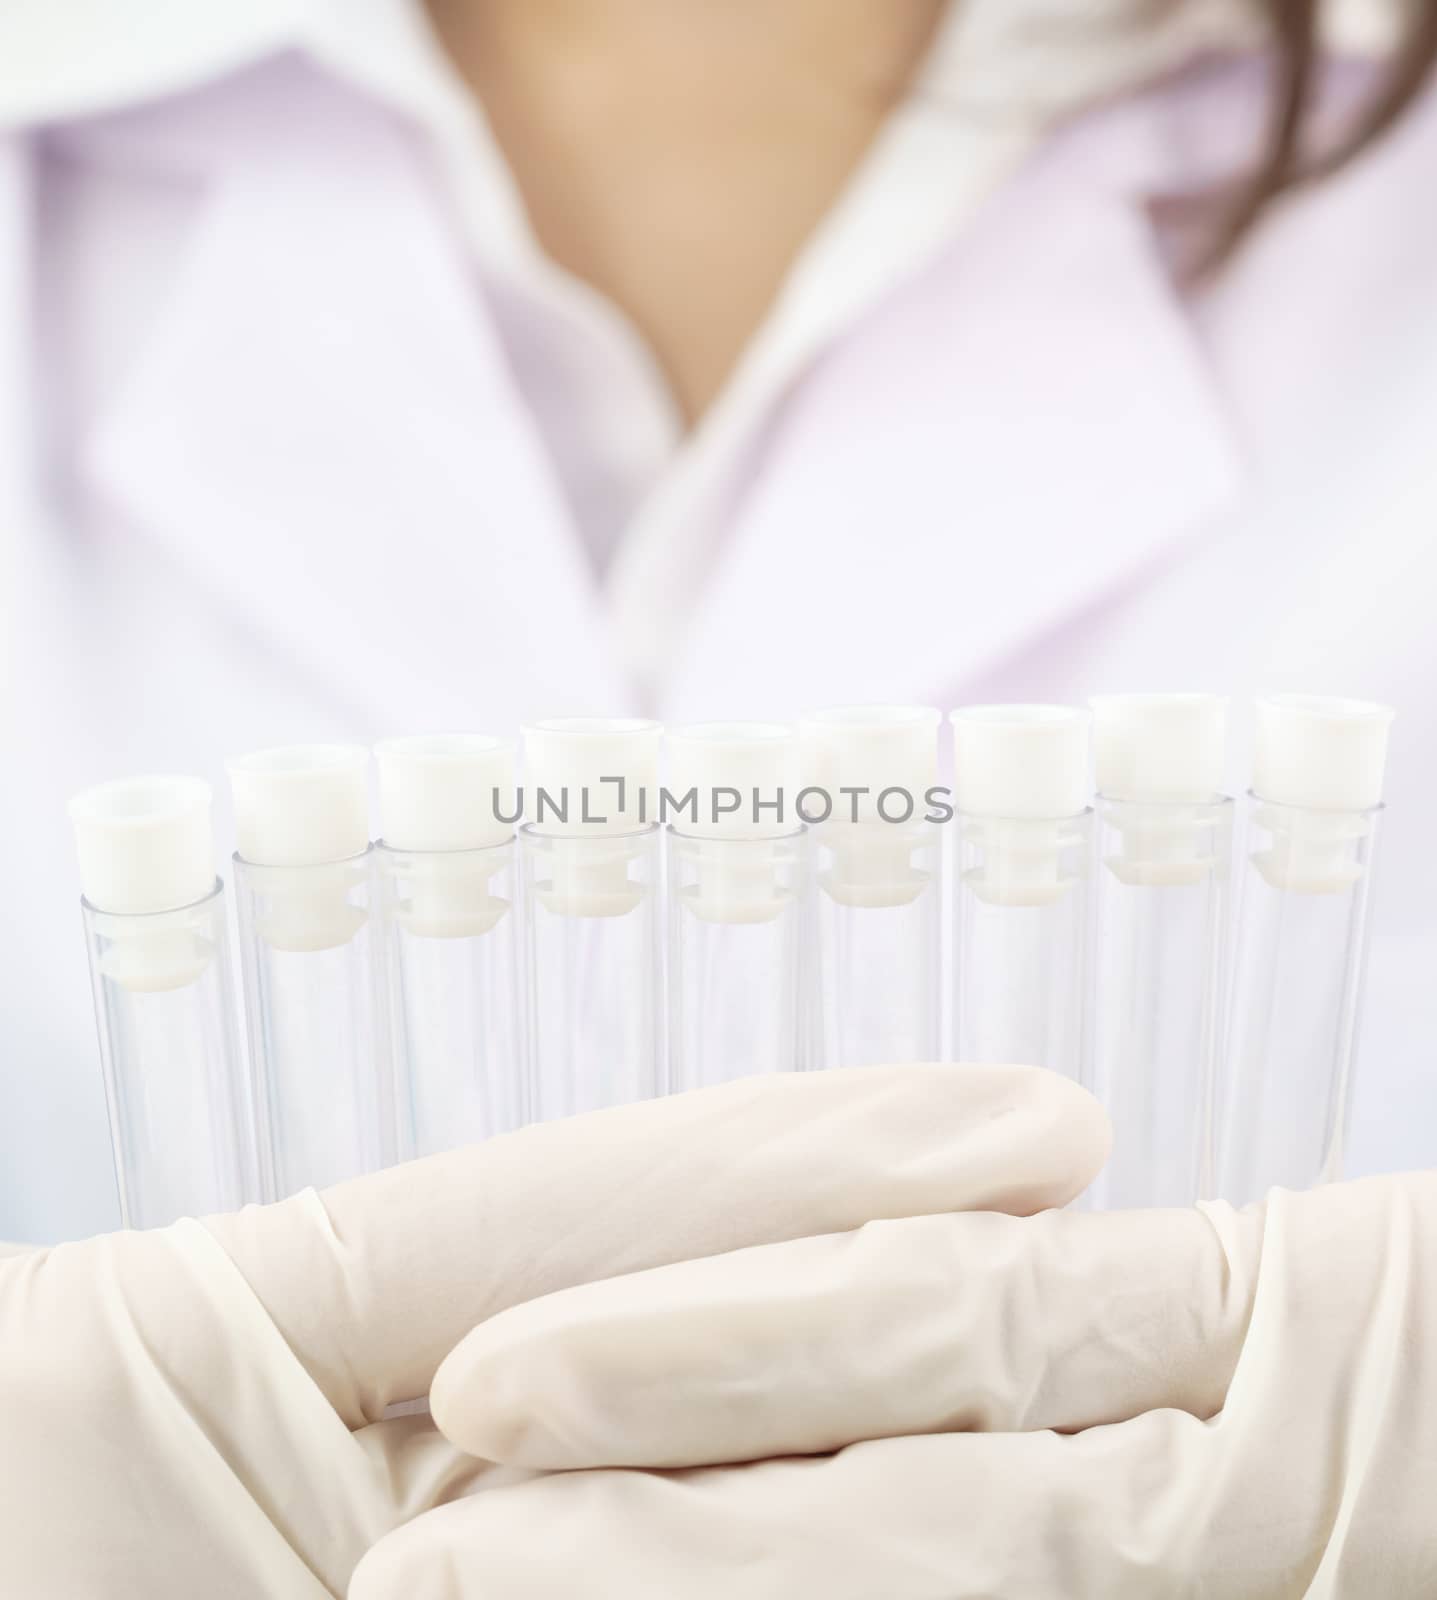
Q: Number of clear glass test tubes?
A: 9